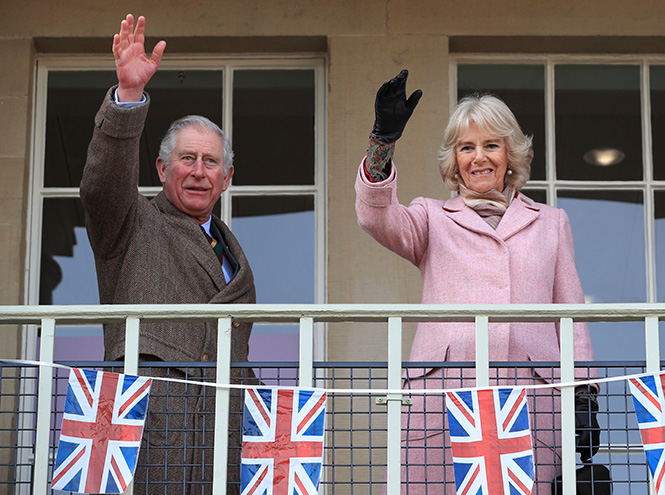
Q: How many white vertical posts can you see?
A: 8